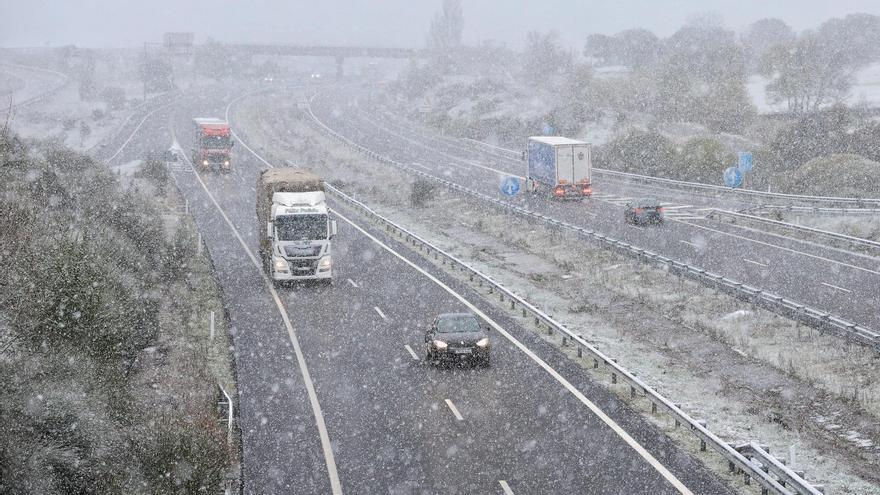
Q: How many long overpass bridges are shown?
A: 1